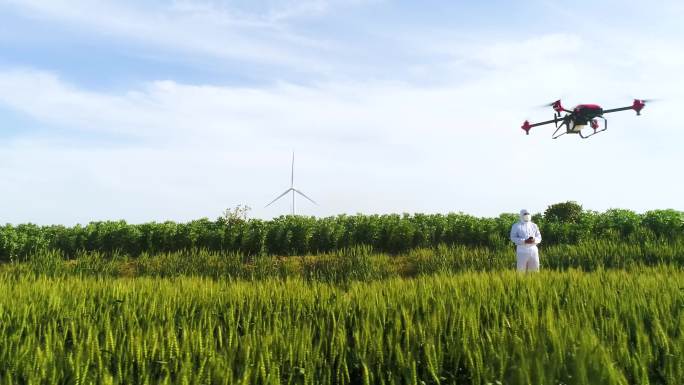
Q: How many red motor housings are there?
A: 4